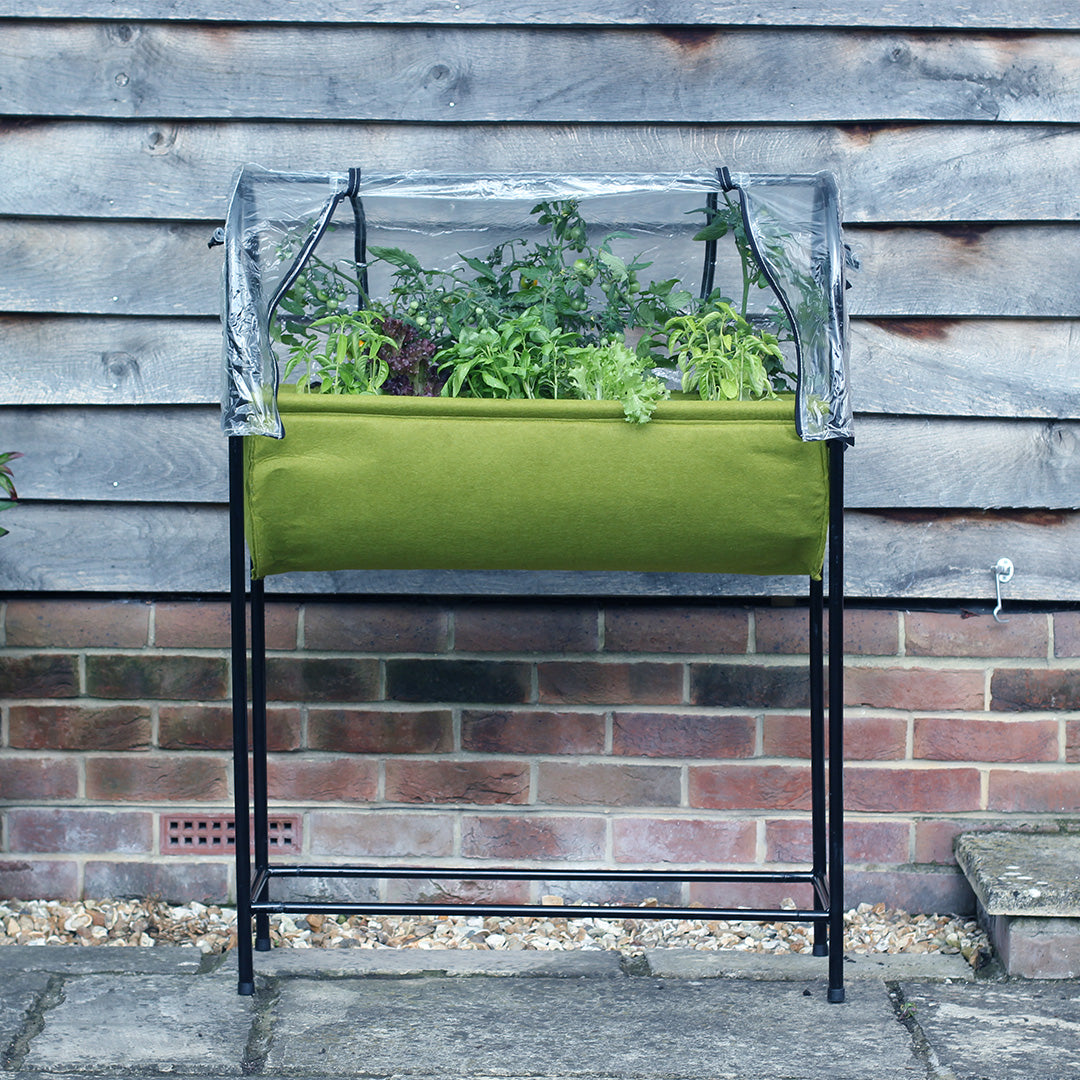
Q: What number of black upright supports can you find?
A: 4